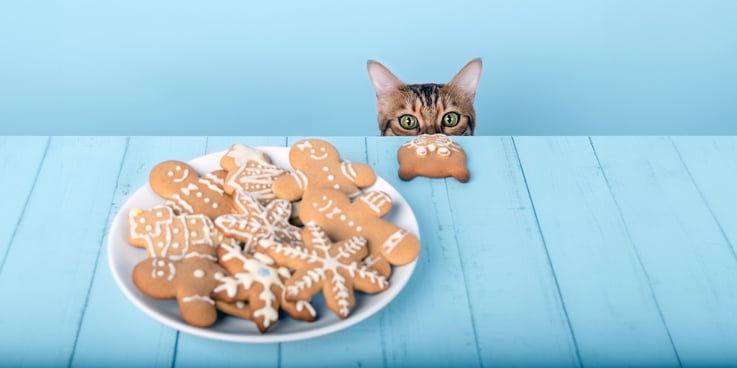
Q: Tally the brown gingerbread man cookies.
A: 4